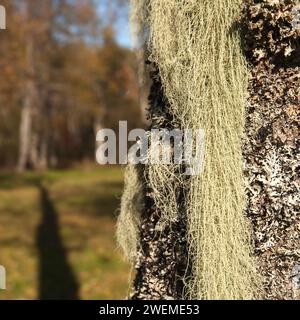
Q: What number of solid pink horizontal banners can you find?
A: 0